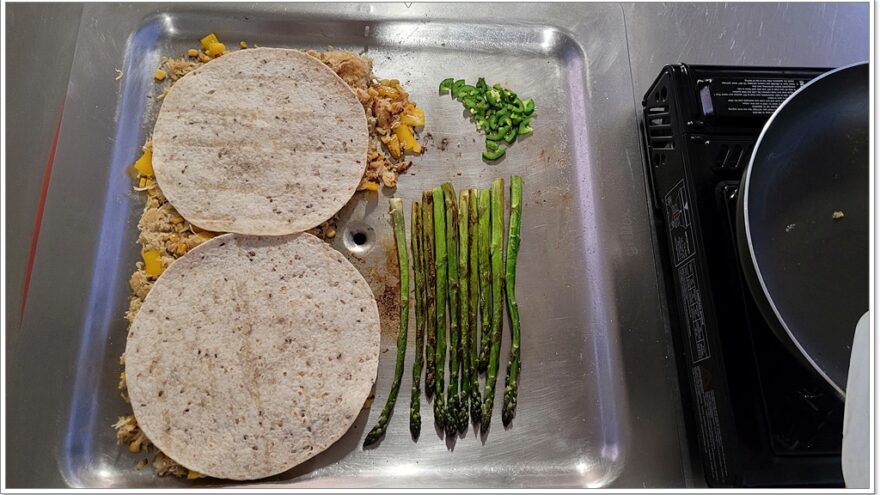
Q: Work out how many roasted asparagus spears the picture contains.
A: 10